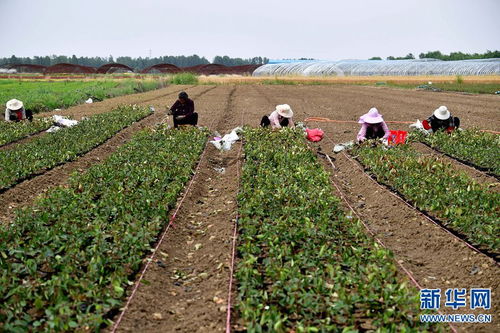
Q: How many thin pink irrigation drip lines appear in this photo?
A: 4